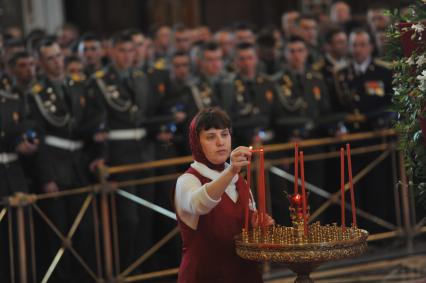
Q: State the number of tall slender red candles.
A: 6